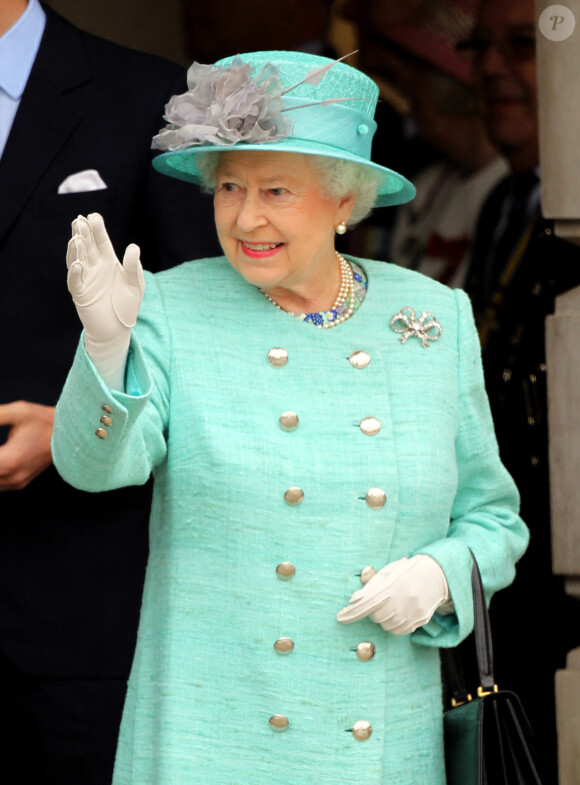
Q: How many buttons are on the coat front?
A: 12